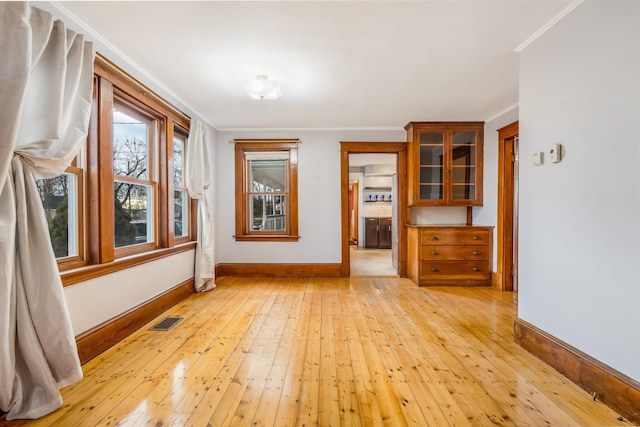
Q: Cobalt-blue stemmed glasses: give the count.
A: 4